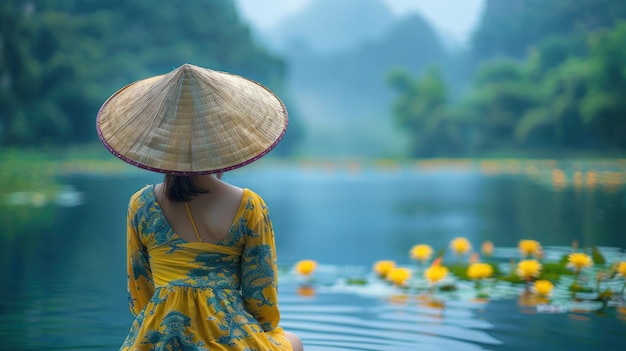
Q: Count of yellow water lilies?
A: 12